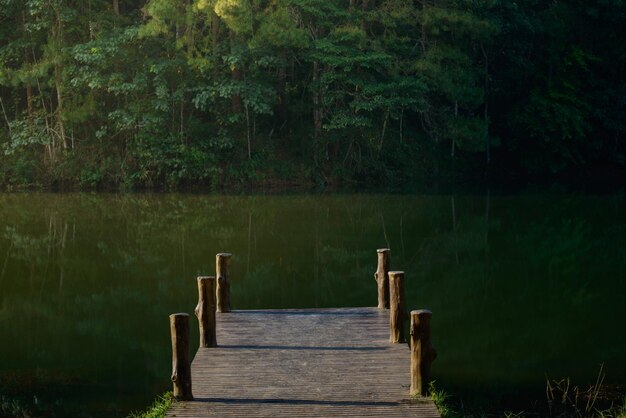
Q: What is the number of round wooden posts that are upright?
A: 6